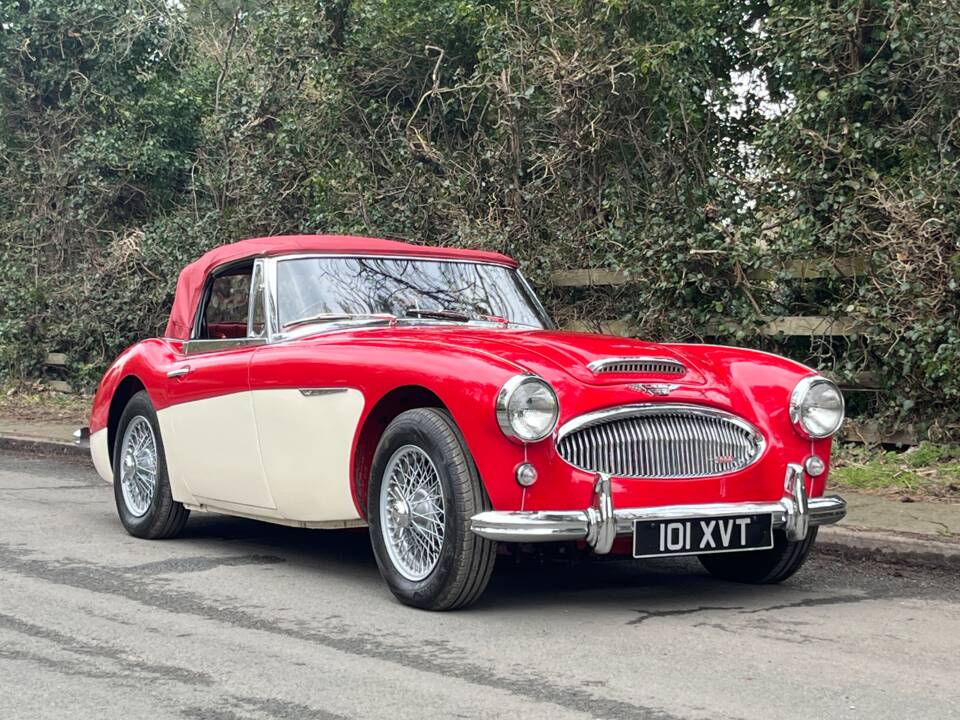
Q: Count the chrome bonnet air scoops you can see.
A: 1